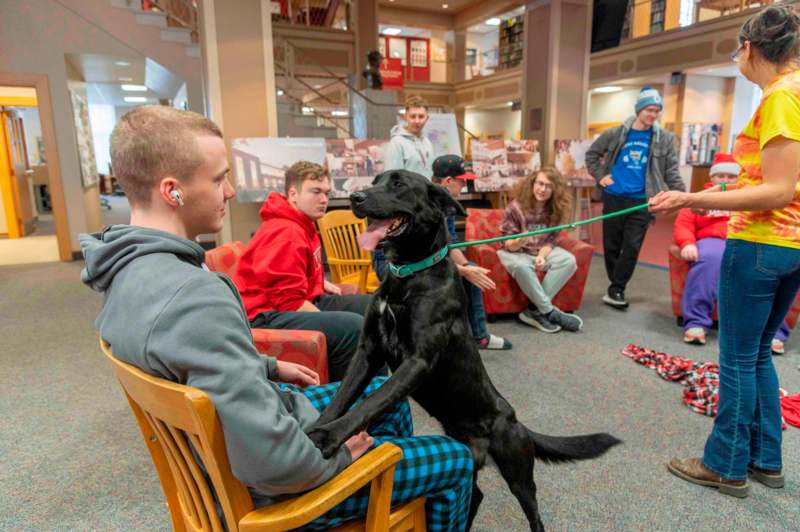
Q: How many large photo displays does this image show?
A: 4